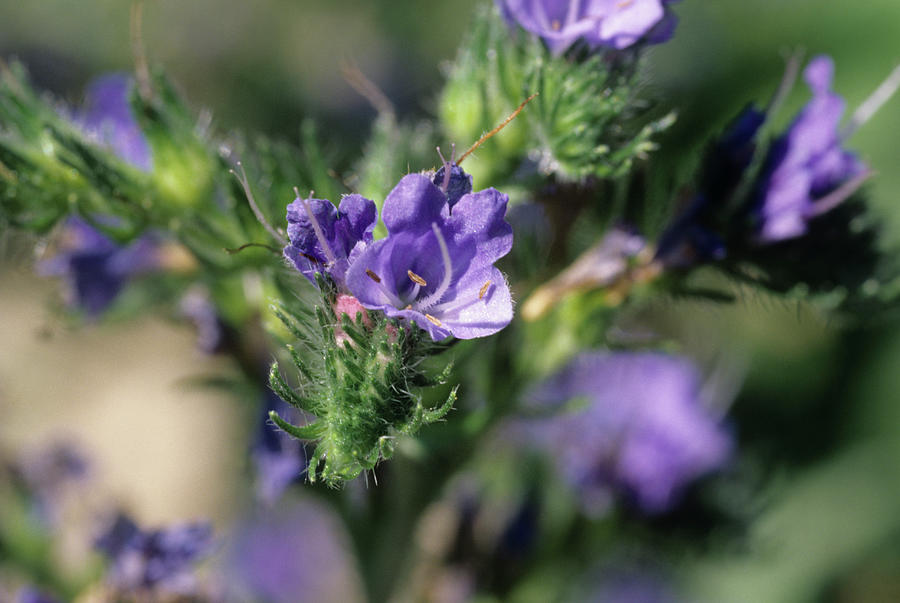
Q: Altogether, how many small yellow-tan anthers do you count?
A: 4